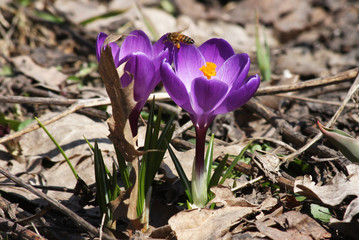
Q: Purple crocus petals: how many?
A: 12